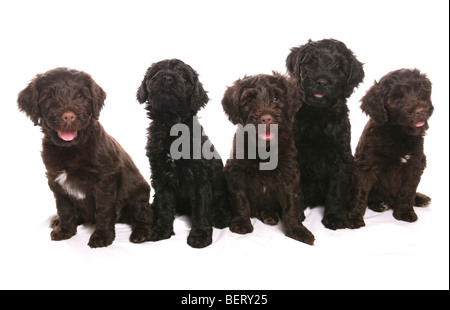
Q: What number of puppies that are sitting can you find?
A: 5